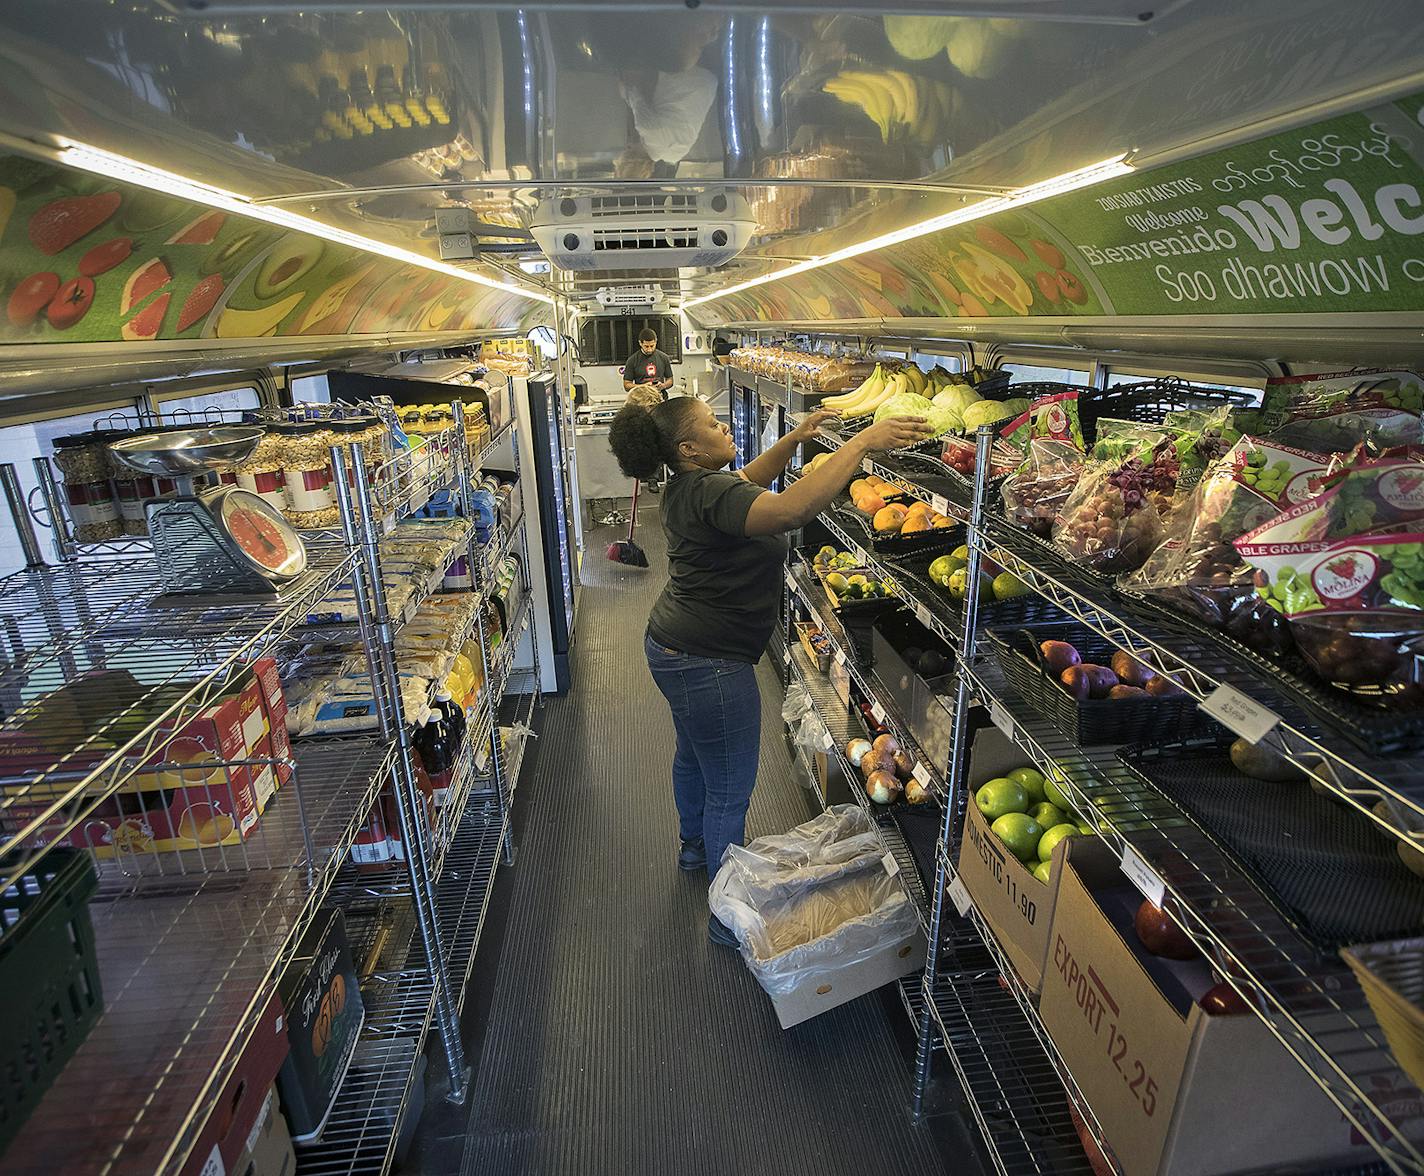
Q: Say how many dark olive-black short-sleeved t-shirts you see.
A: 2